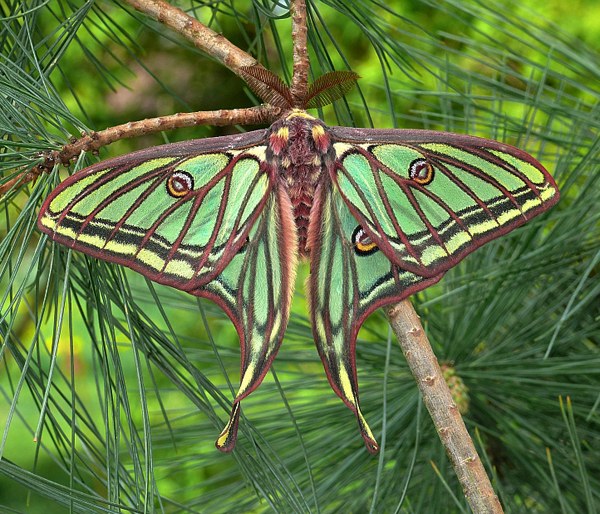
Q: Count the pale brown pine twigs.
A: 4